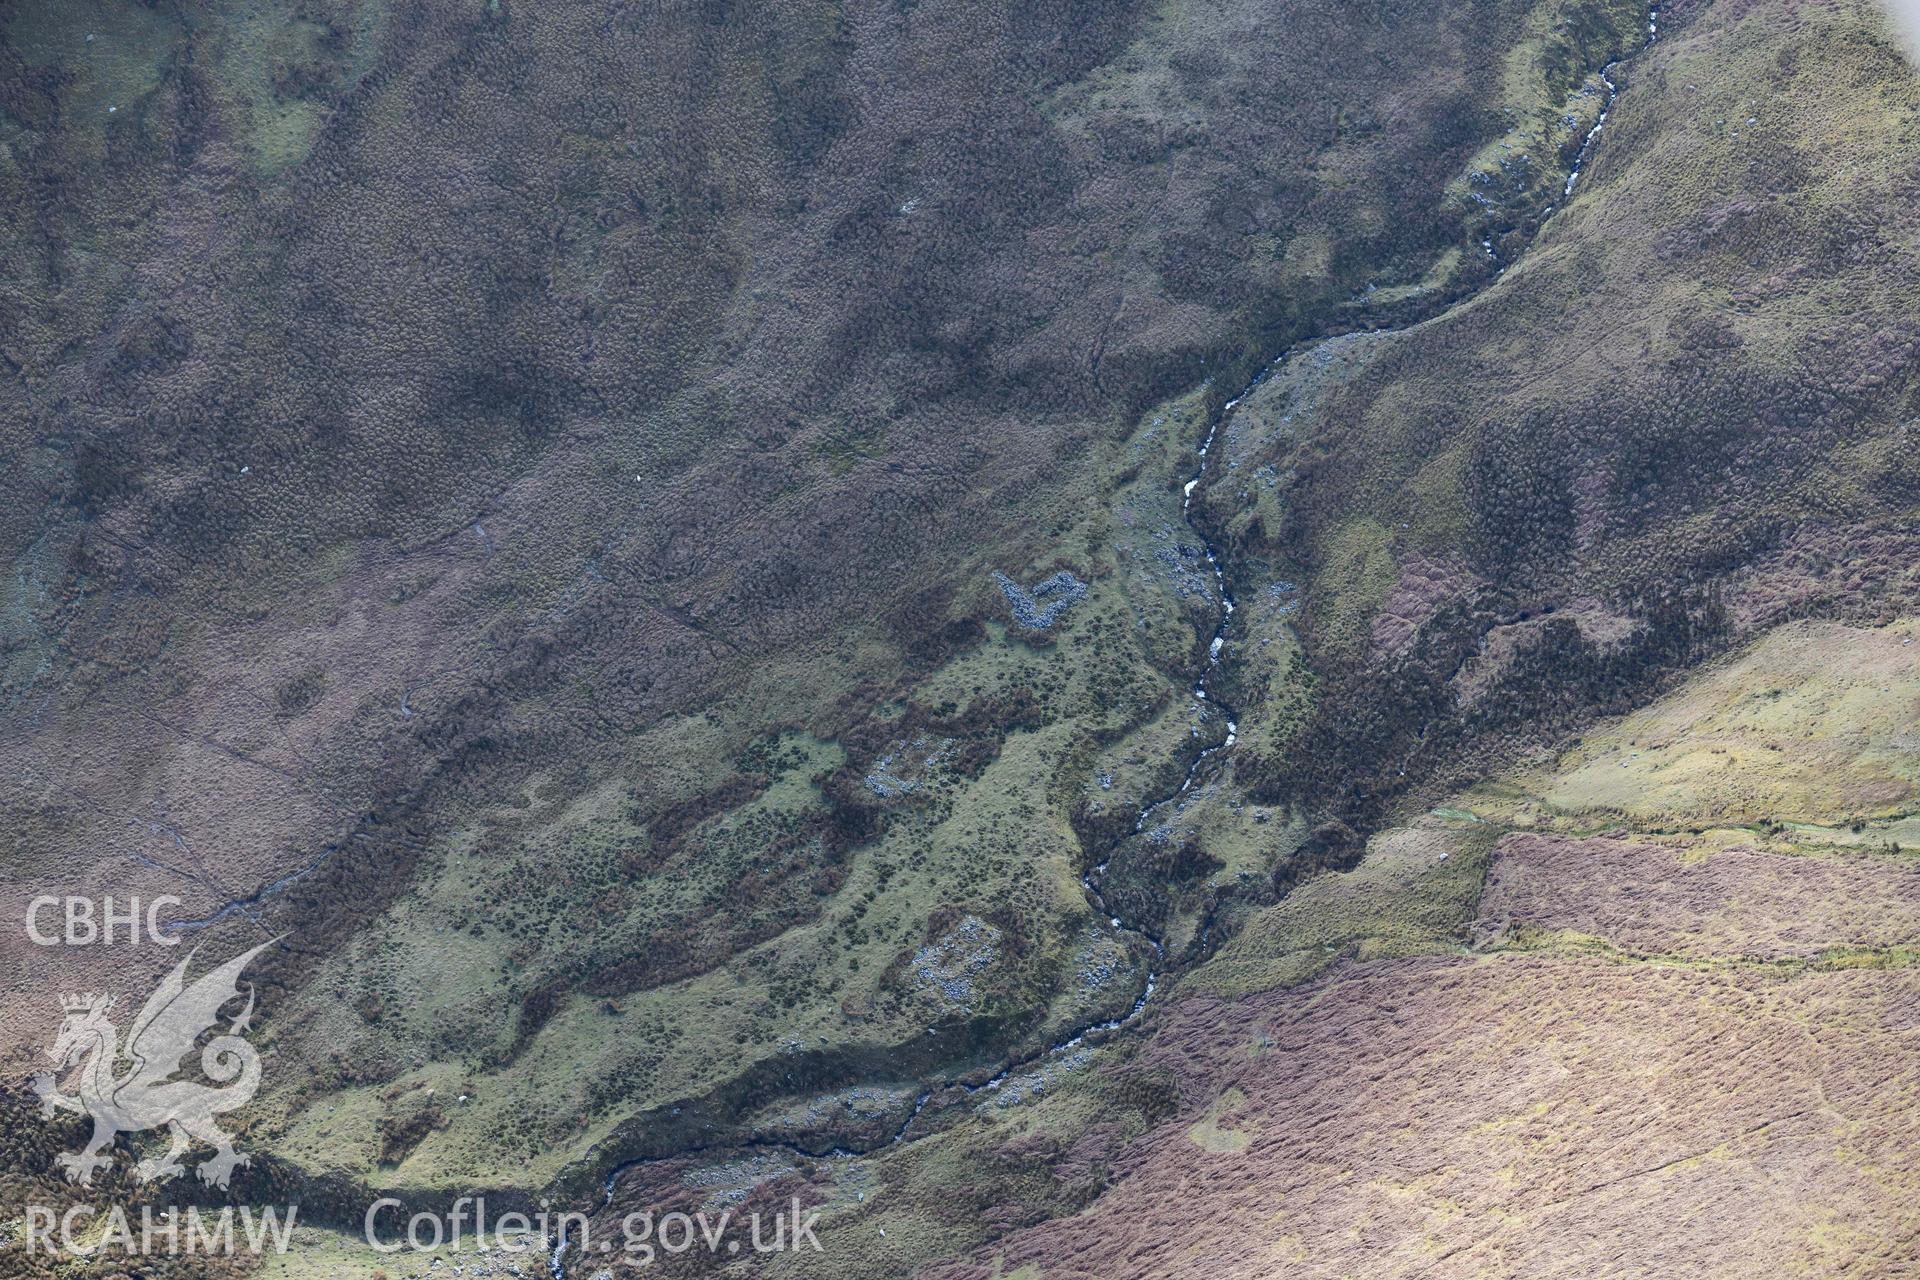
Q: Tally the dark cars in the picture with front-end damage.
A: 0